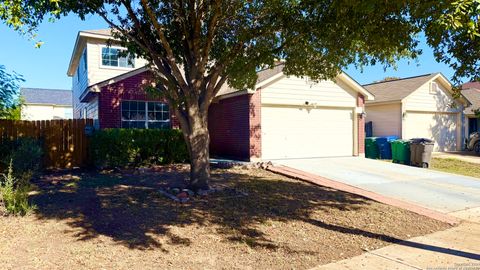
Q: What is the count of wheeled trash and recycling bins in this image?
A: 4